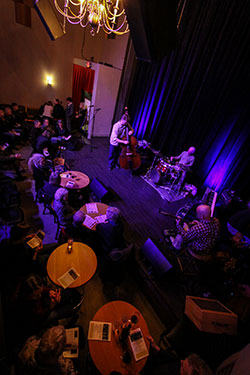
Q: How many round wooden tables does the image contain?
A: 4